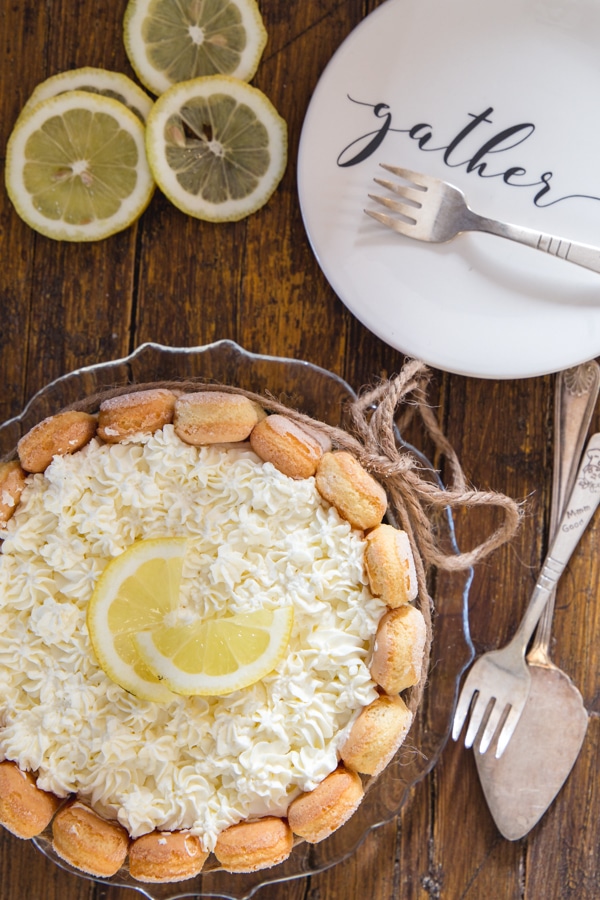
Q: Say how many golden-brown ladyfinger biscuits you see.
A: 14